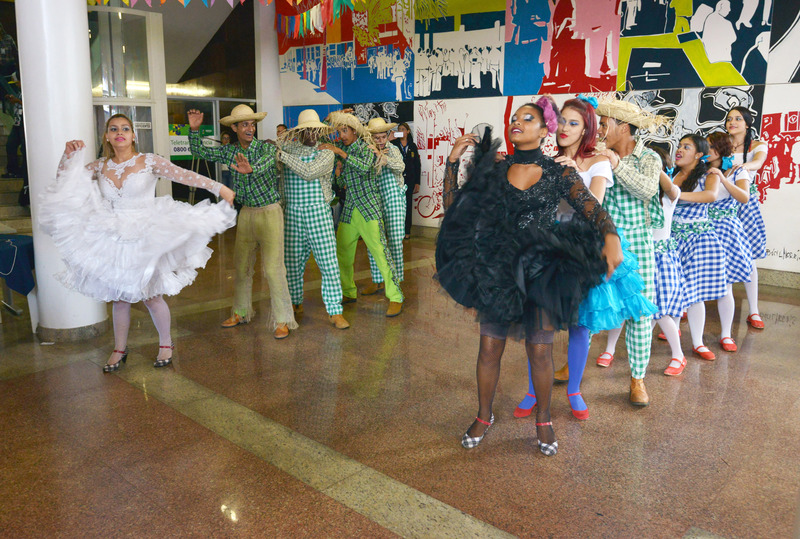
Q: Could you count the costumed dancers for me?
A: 12